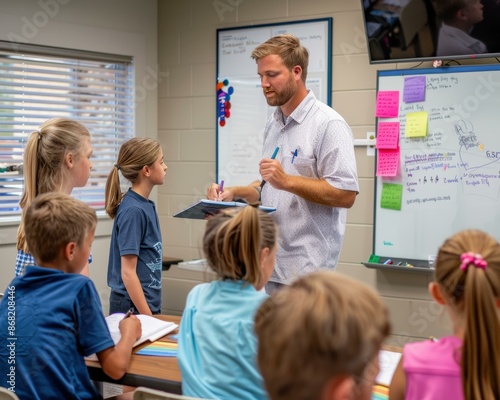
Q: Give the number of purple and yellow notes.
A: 2